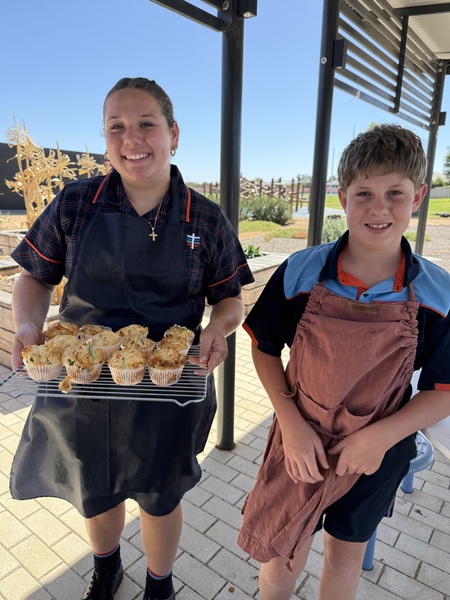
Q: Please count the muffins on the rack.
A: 12